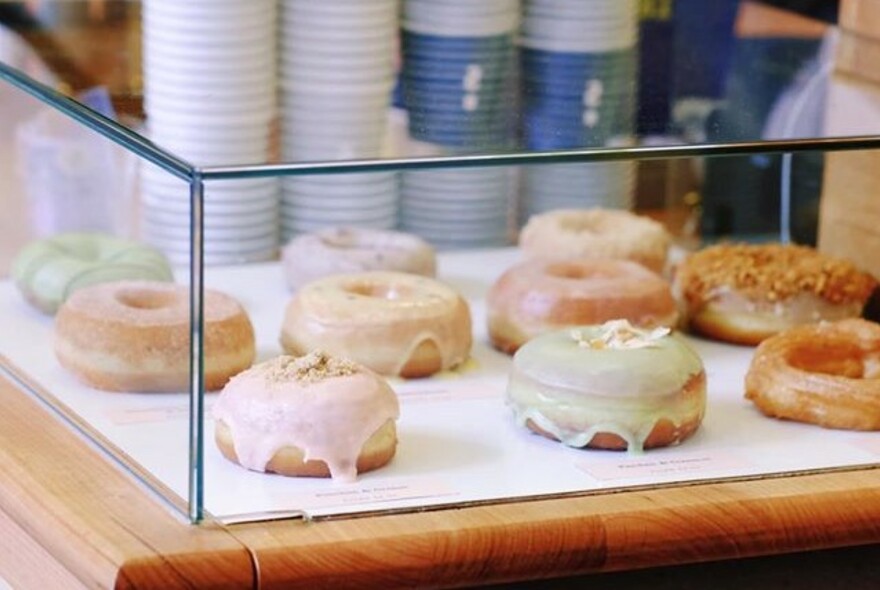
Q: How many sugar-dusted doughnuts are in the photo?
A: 1